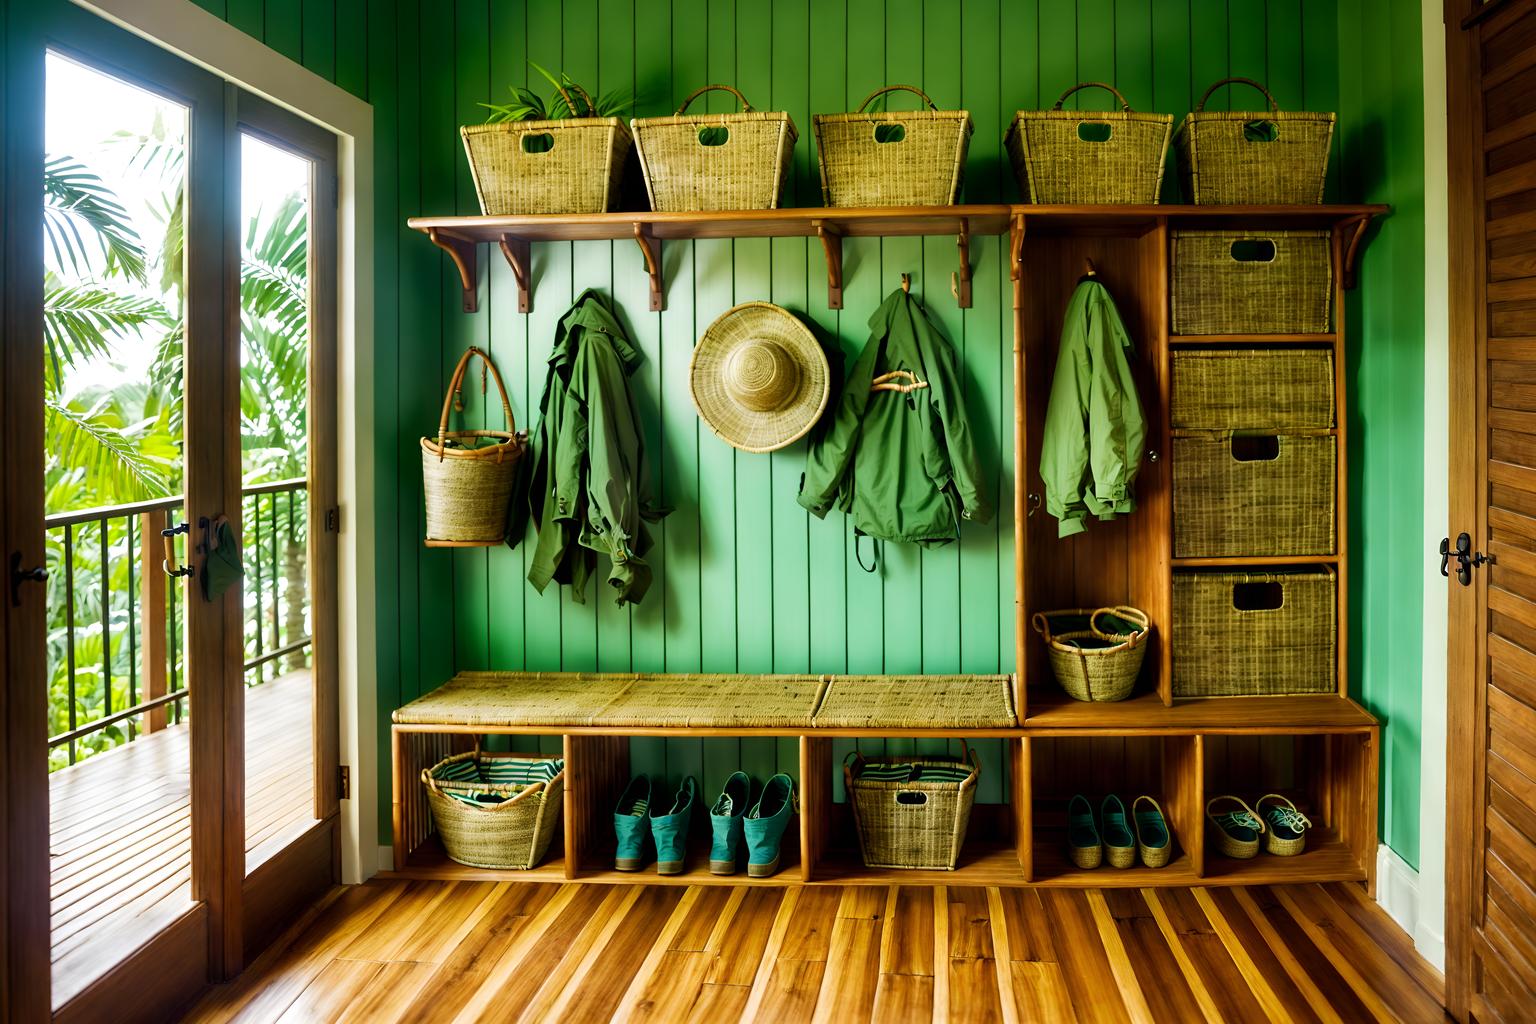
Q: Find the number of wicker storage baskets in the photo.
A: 13